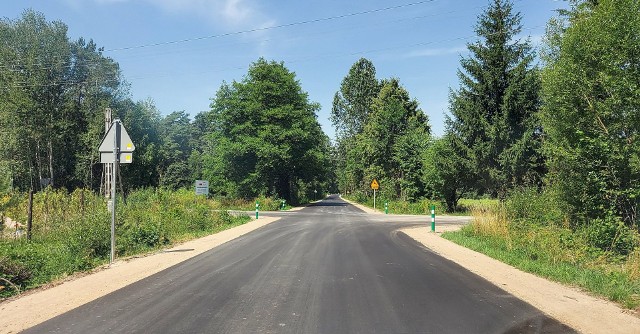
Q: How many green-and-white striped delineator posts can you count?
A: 4